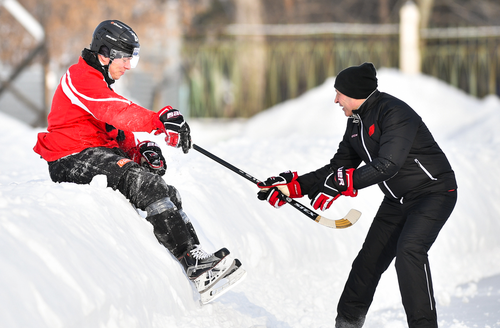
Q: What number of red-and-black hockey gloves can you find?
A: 4